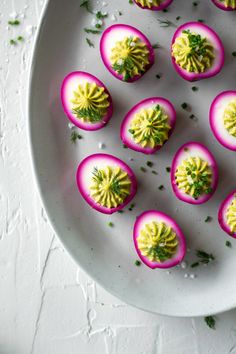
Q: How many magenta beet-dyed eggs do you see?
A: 11